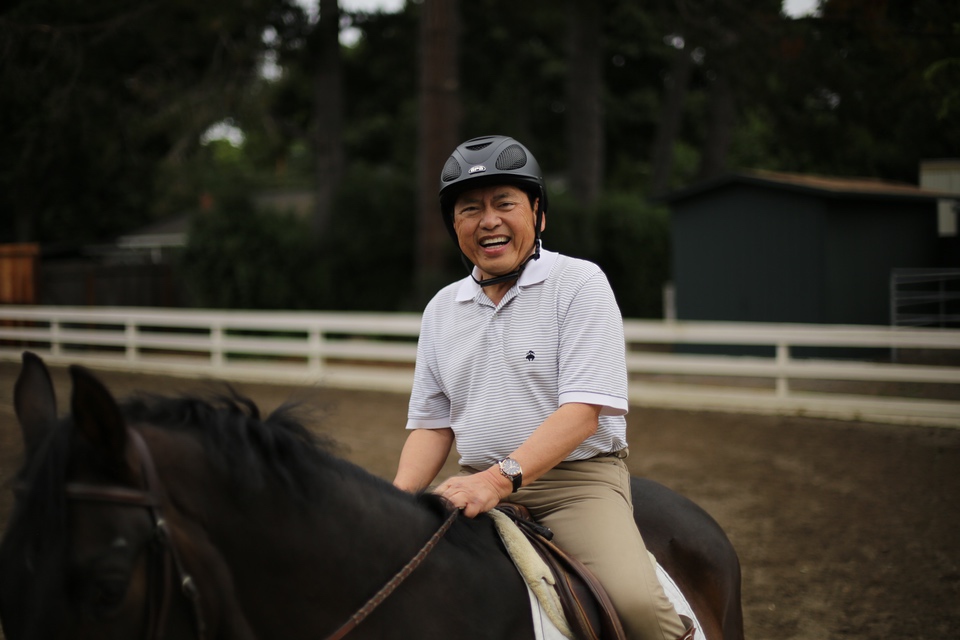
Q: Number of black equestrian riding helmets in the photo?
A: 1